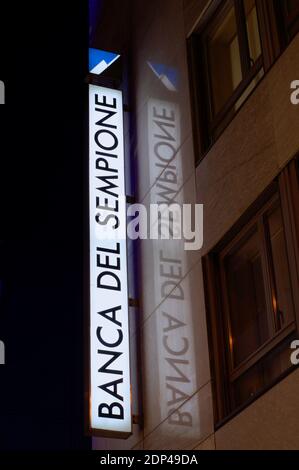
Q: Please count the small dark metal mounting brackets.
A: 4